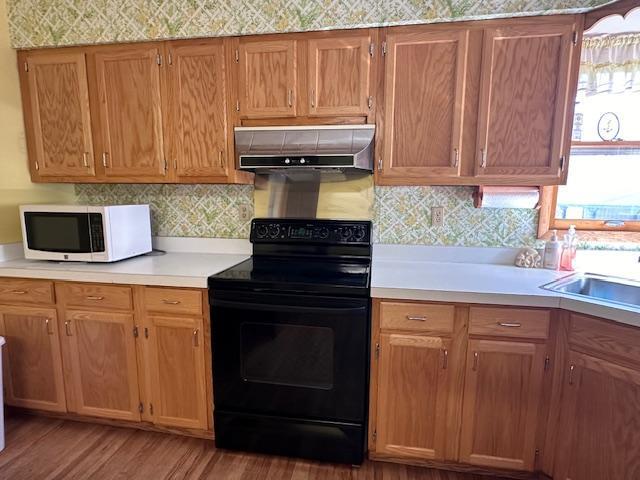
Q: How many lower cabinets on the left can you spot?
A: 3